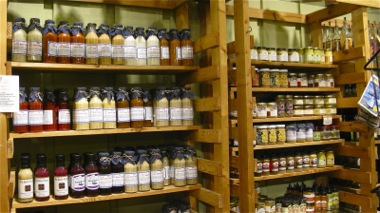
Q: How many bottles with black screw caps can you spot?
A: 5